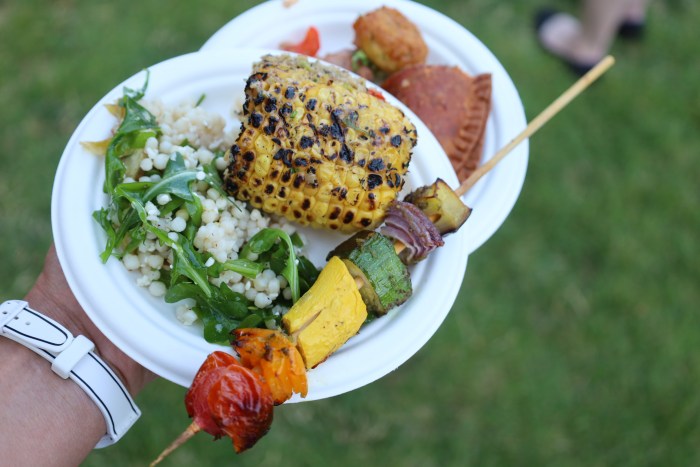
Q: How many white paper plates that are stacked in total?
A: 2